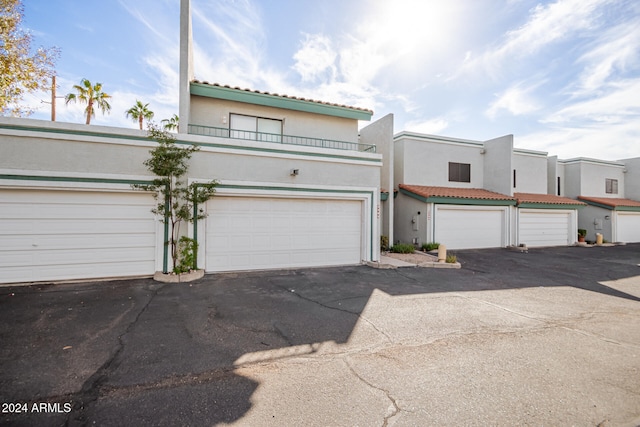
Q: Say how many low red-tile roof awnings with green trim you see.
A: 3